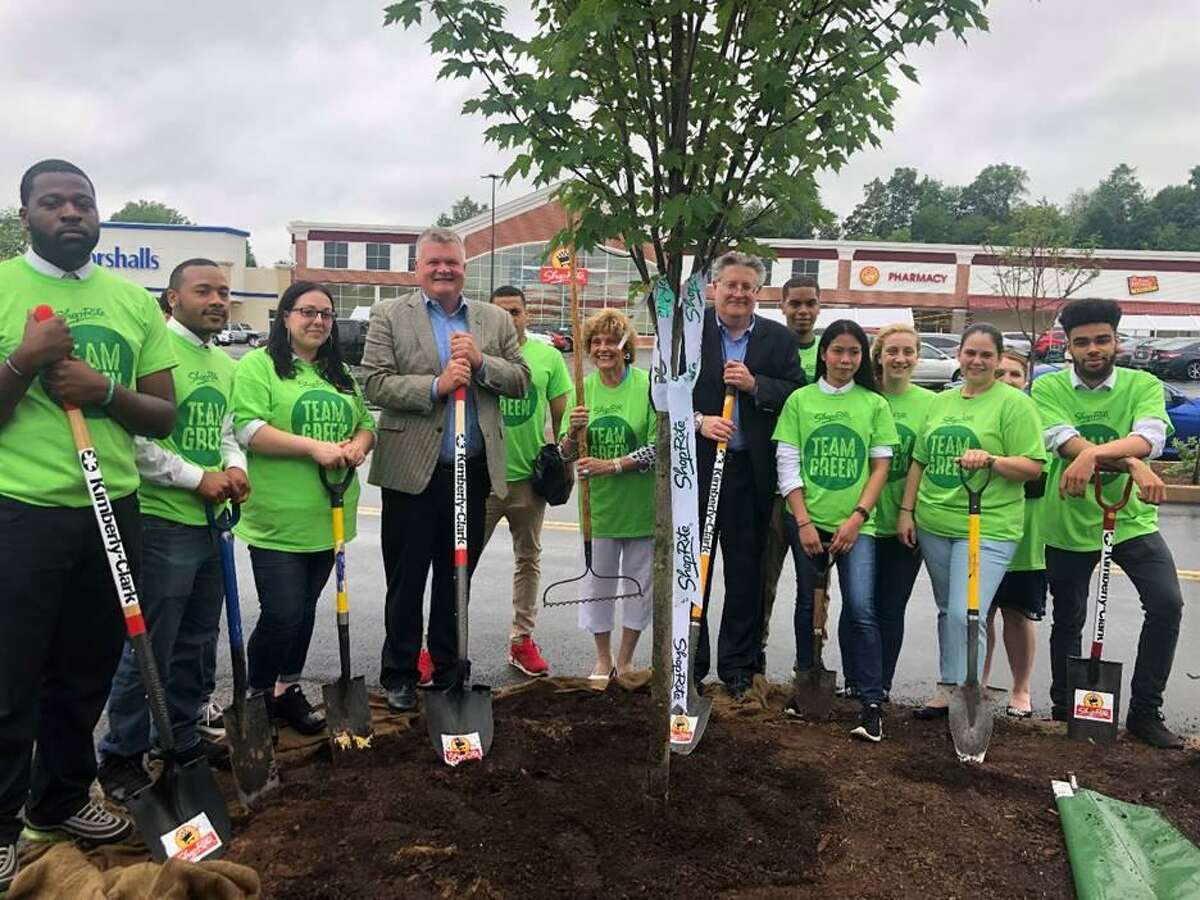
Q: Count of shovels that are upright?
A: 8